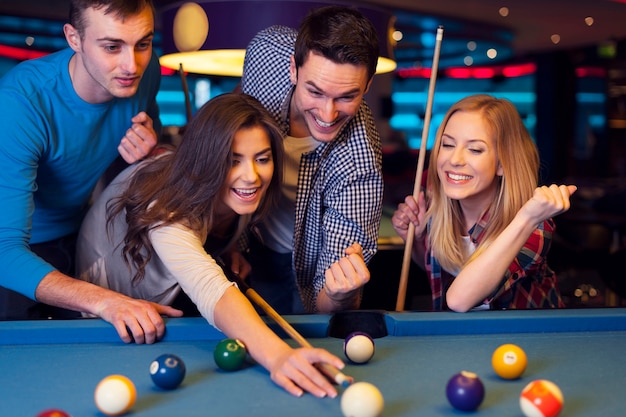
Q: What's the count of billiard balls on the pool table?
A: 9